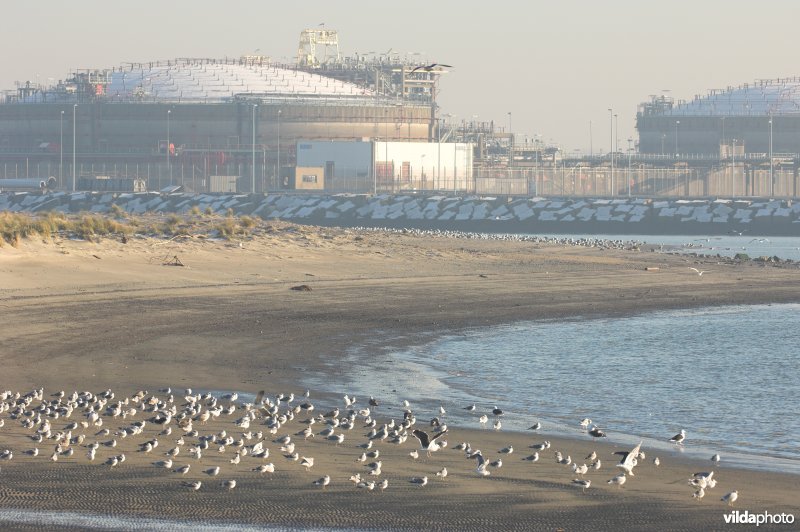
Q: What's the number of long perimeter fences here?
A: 1